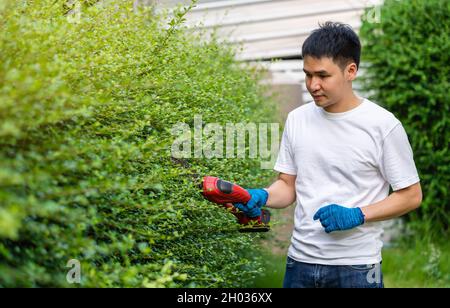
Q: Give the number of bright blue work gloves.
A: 2